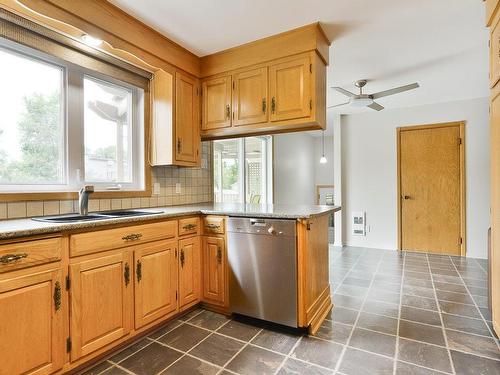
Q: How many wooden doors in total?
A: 1